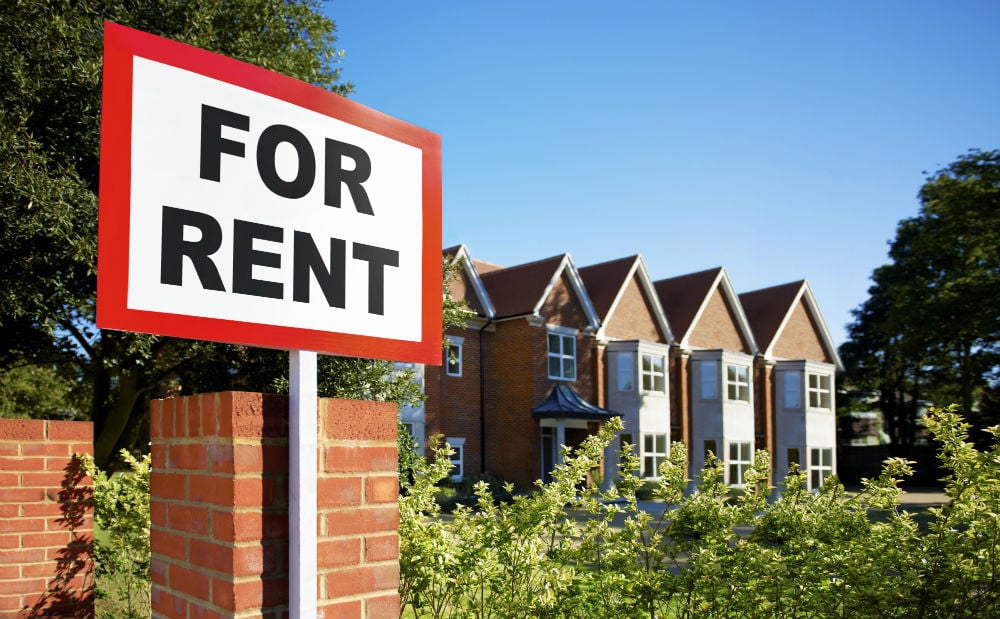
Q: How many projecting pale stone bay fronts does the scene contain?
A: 3